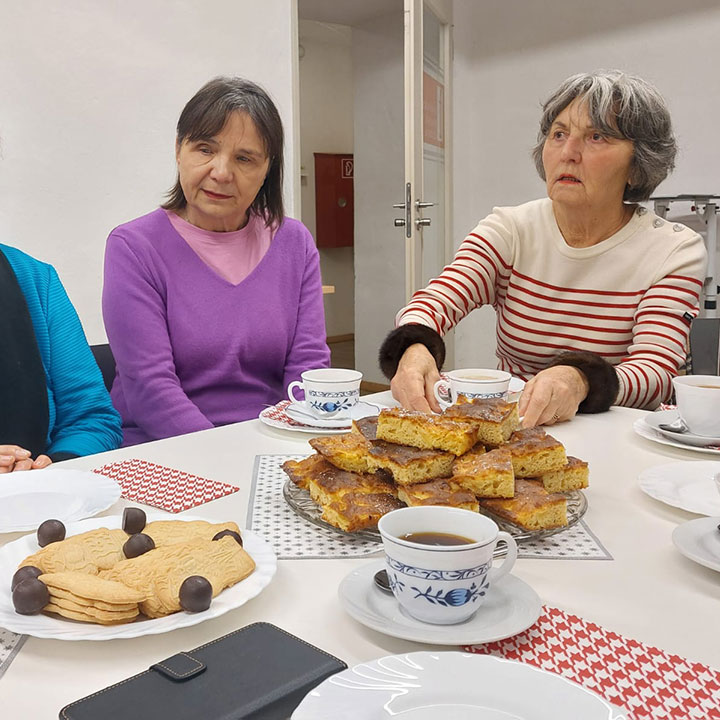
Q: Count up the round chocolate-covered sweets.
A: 7